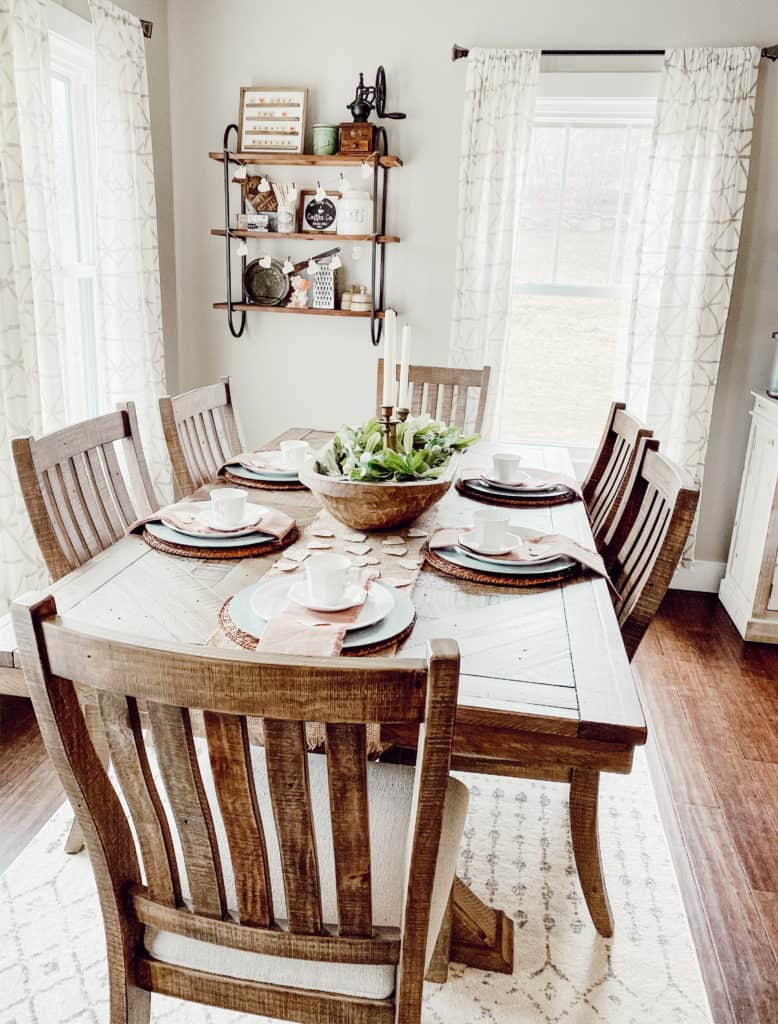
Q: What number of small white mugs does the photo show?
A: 5